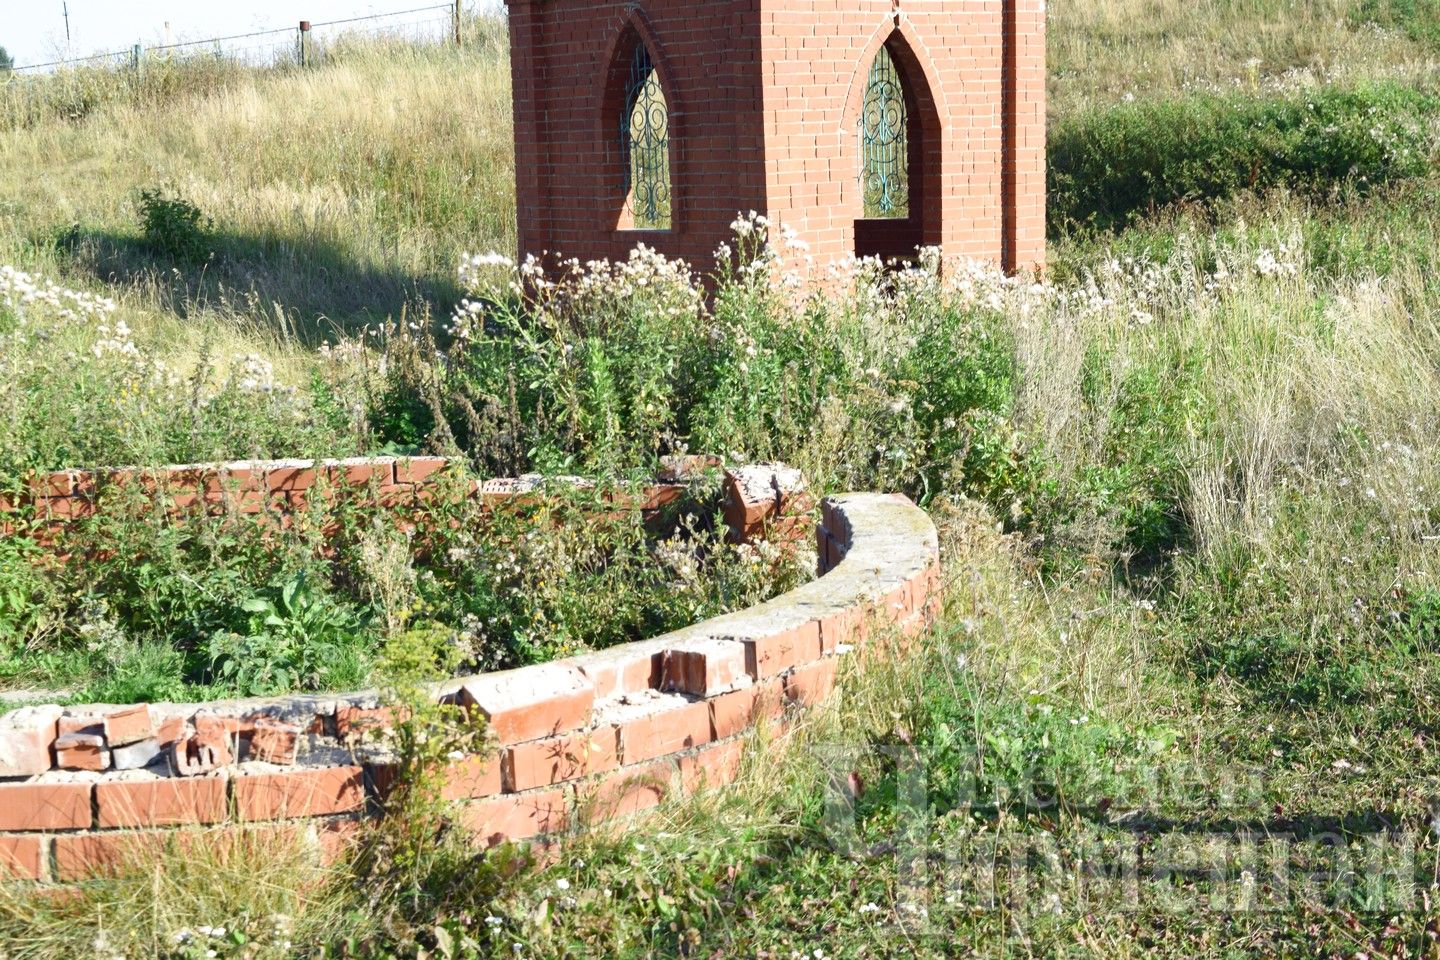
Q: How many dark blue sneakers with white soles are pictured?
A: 0